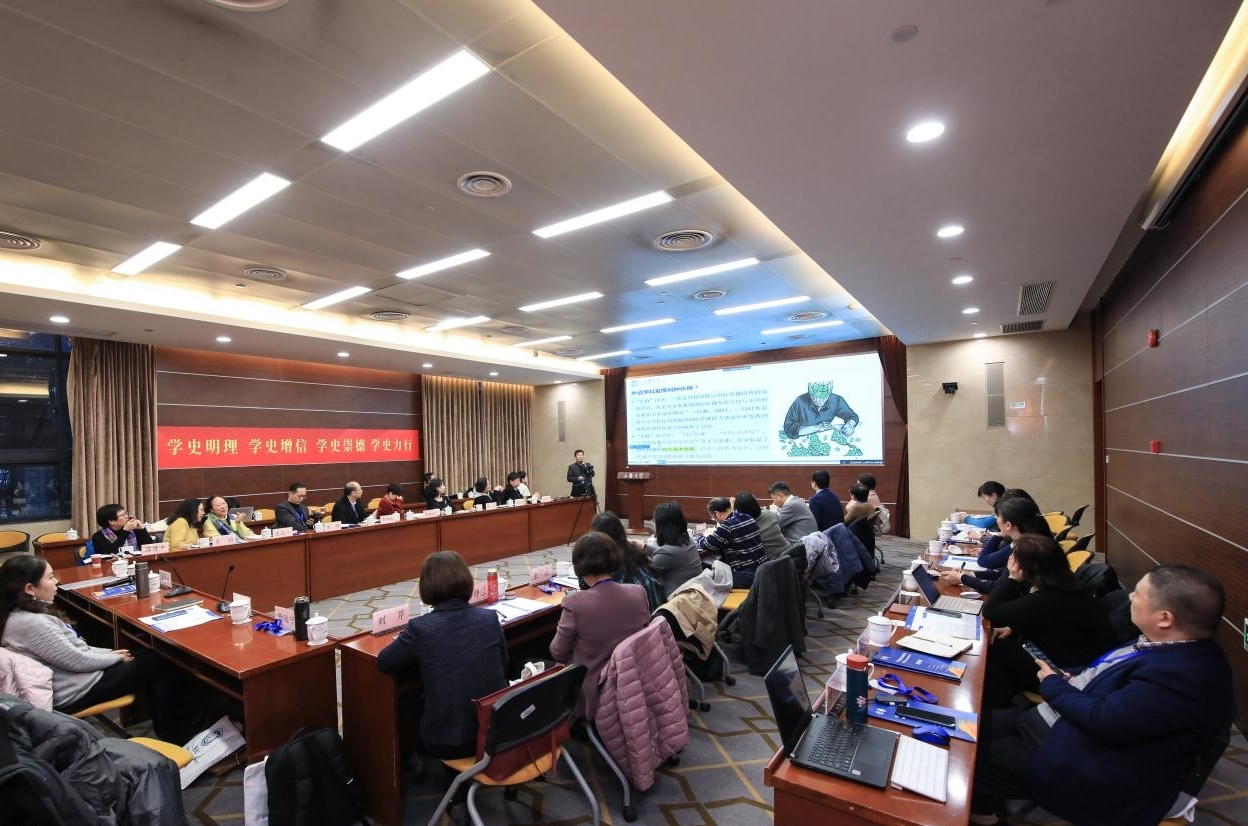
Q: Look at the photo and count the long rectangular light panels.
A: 15